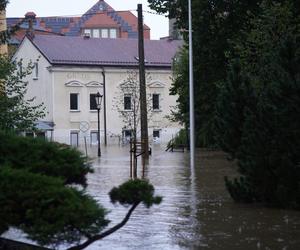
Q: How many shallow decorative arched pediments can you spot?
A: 4